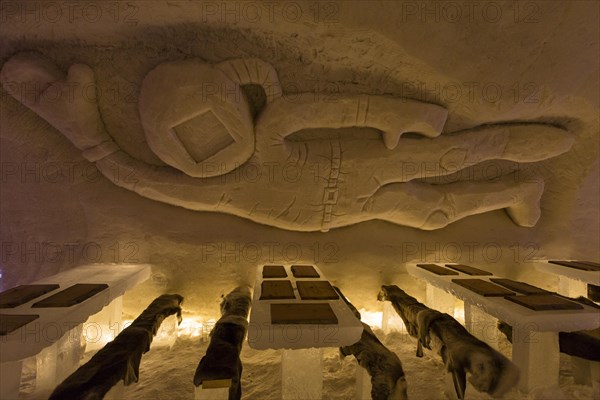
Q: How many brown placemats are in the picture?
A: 15